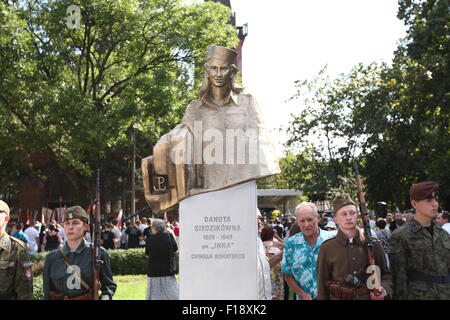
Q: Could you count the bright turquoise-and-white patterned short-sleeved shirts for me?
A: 1